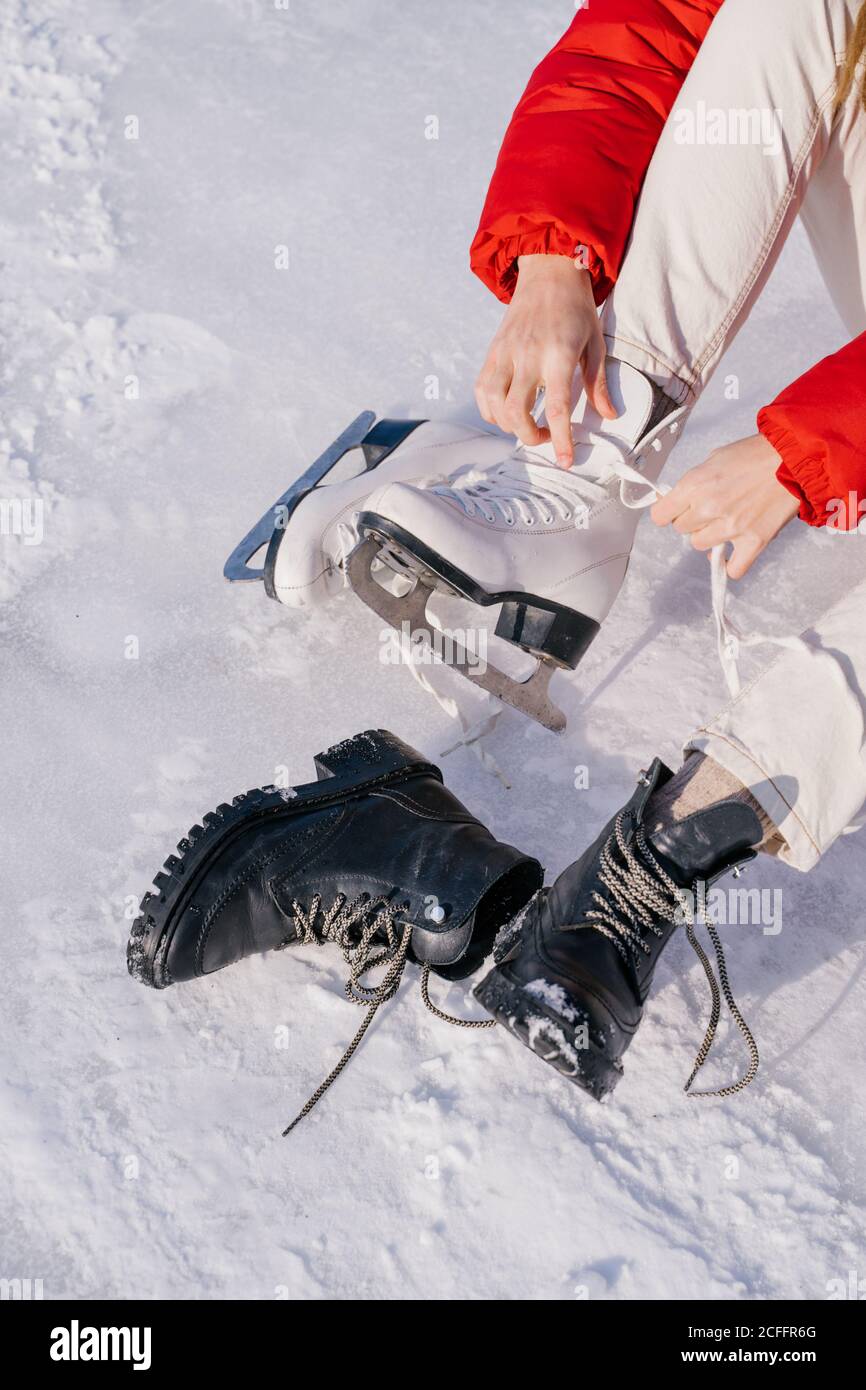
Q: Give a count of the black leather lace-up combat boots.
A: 2